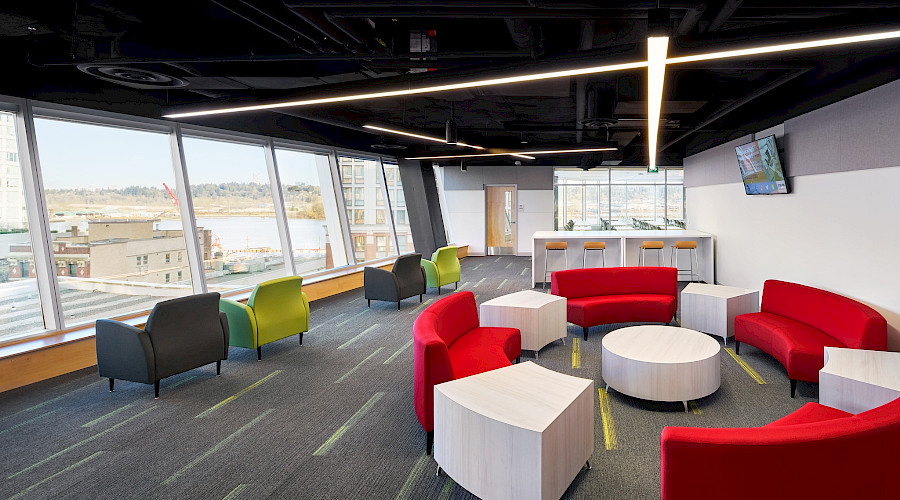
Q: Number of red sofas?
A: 4